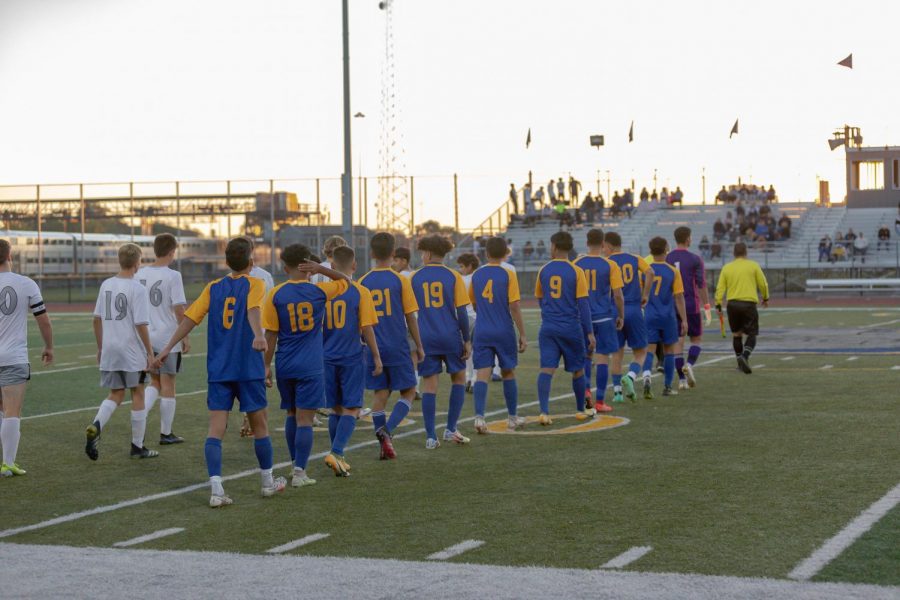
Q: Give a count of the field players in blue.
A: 10